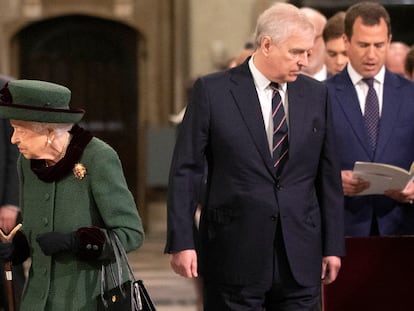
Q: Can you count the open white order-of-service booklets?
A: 1